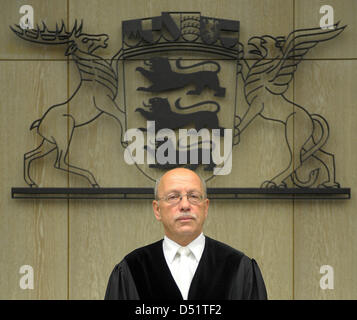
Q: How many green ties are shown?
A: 0